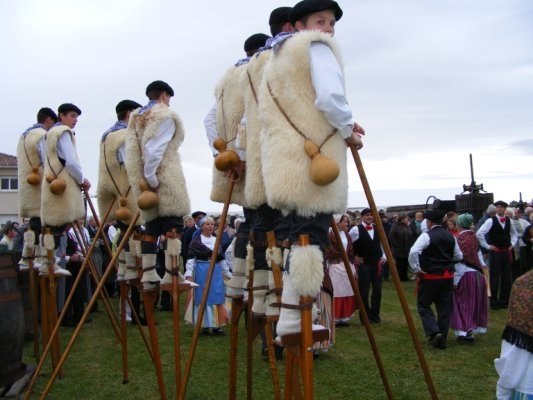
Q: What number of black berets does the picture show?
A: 11